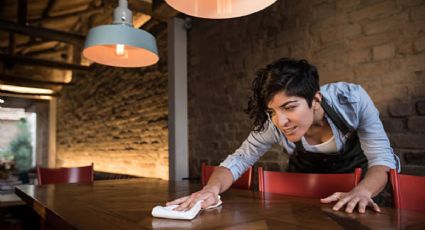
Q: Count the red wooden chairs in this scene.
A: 4